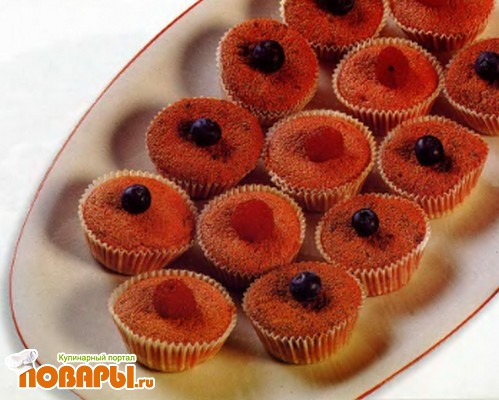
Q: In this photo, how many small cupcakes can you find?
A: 13